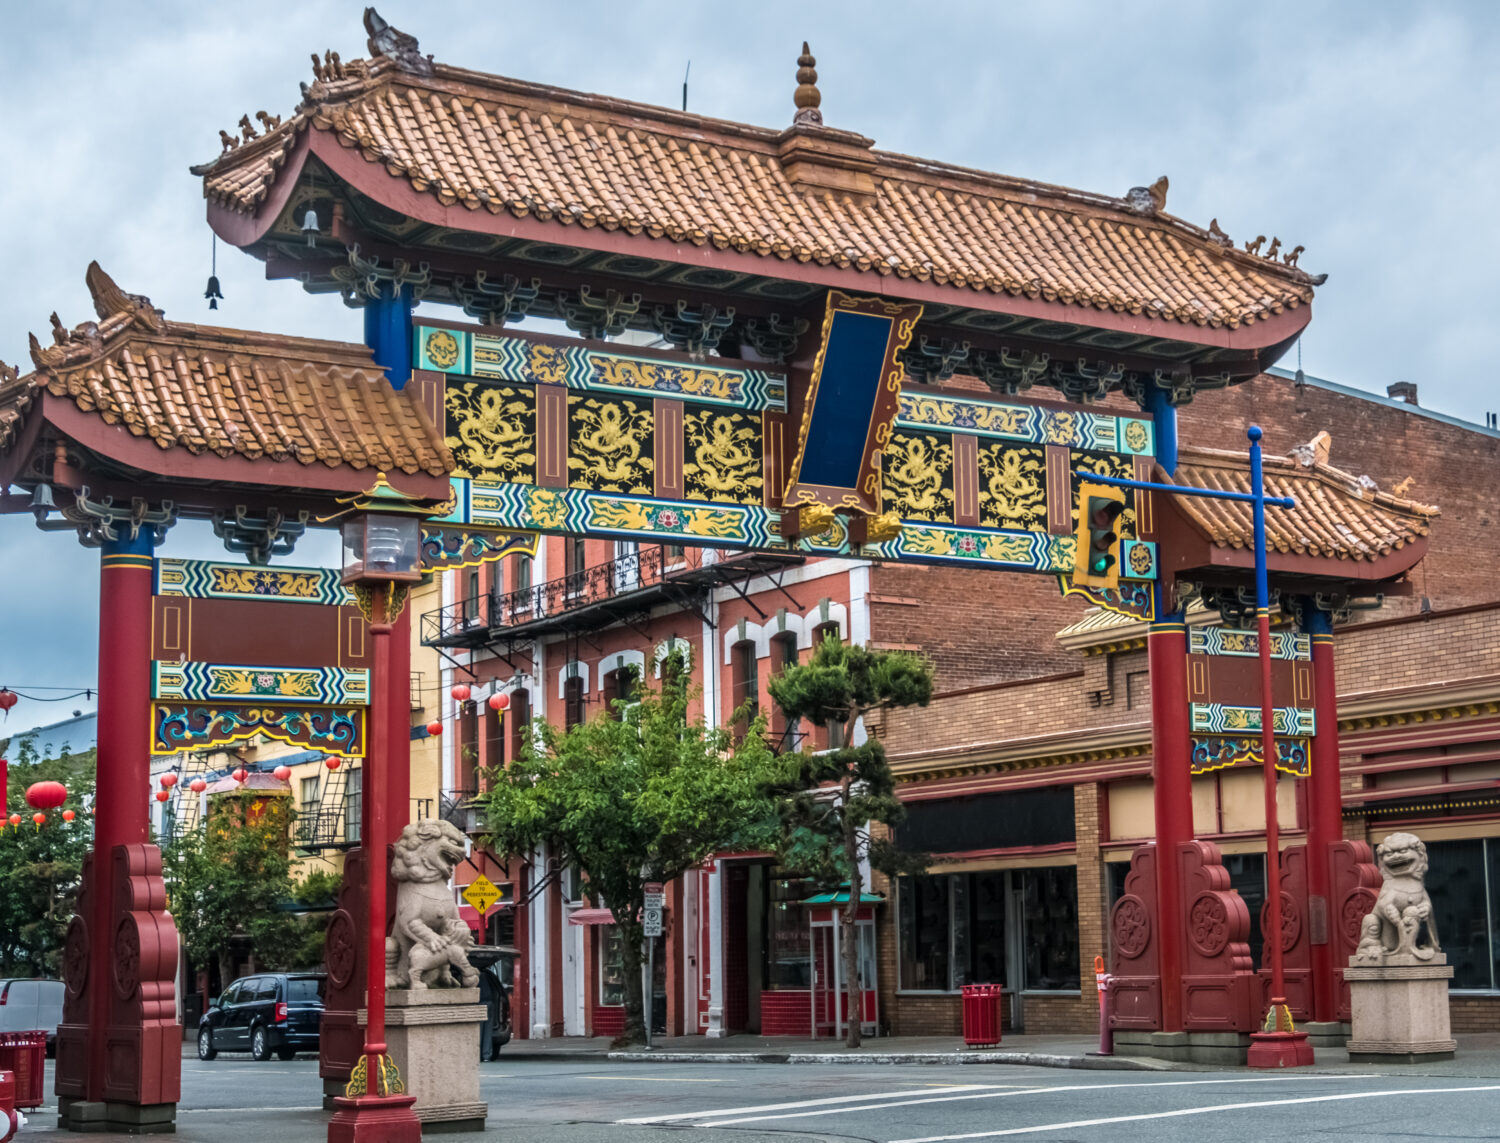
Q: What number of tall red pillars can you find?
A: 4